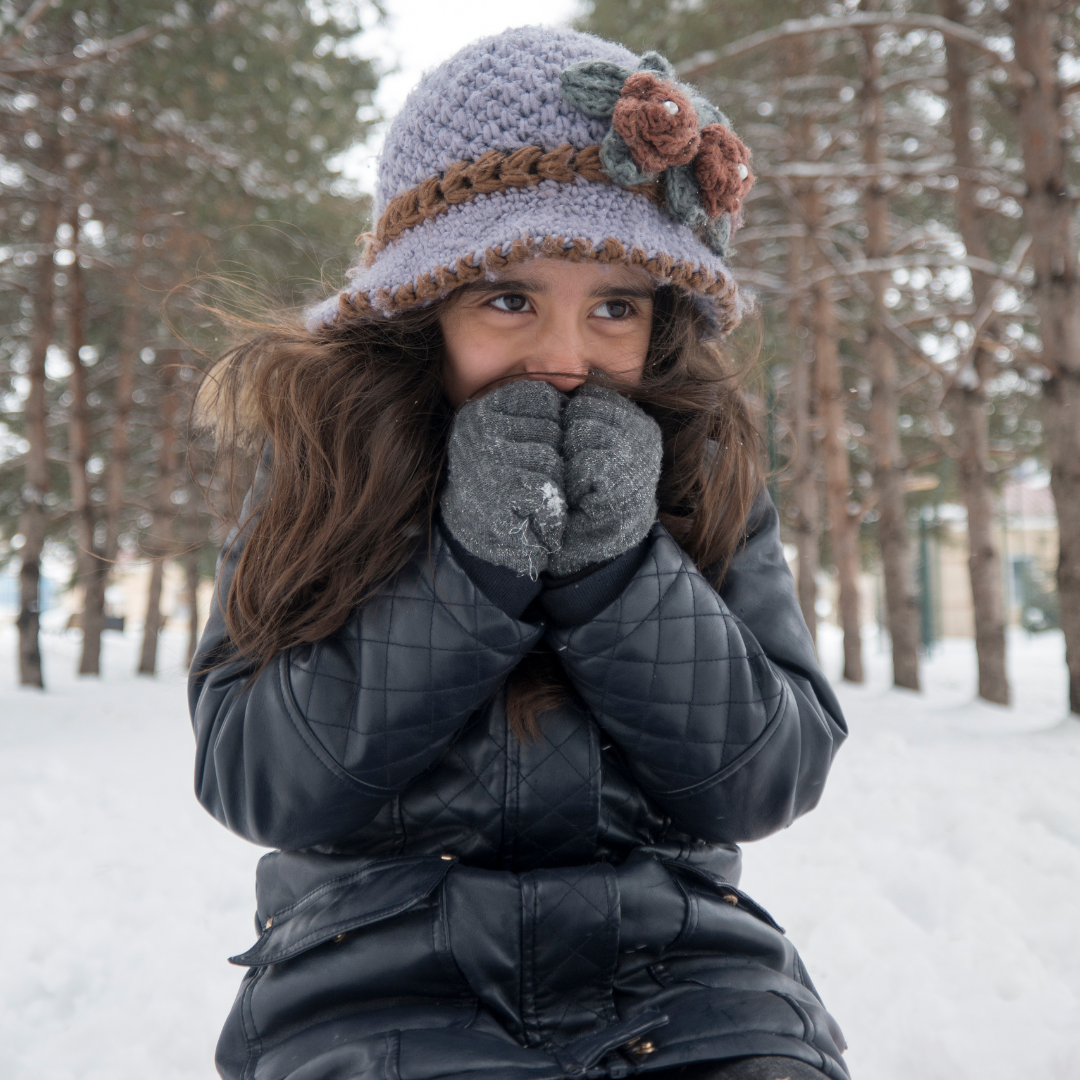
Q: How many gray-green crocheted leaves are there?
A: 6